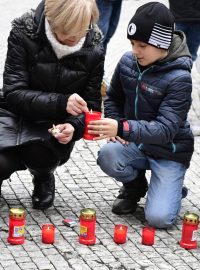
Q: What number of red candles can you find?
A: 7